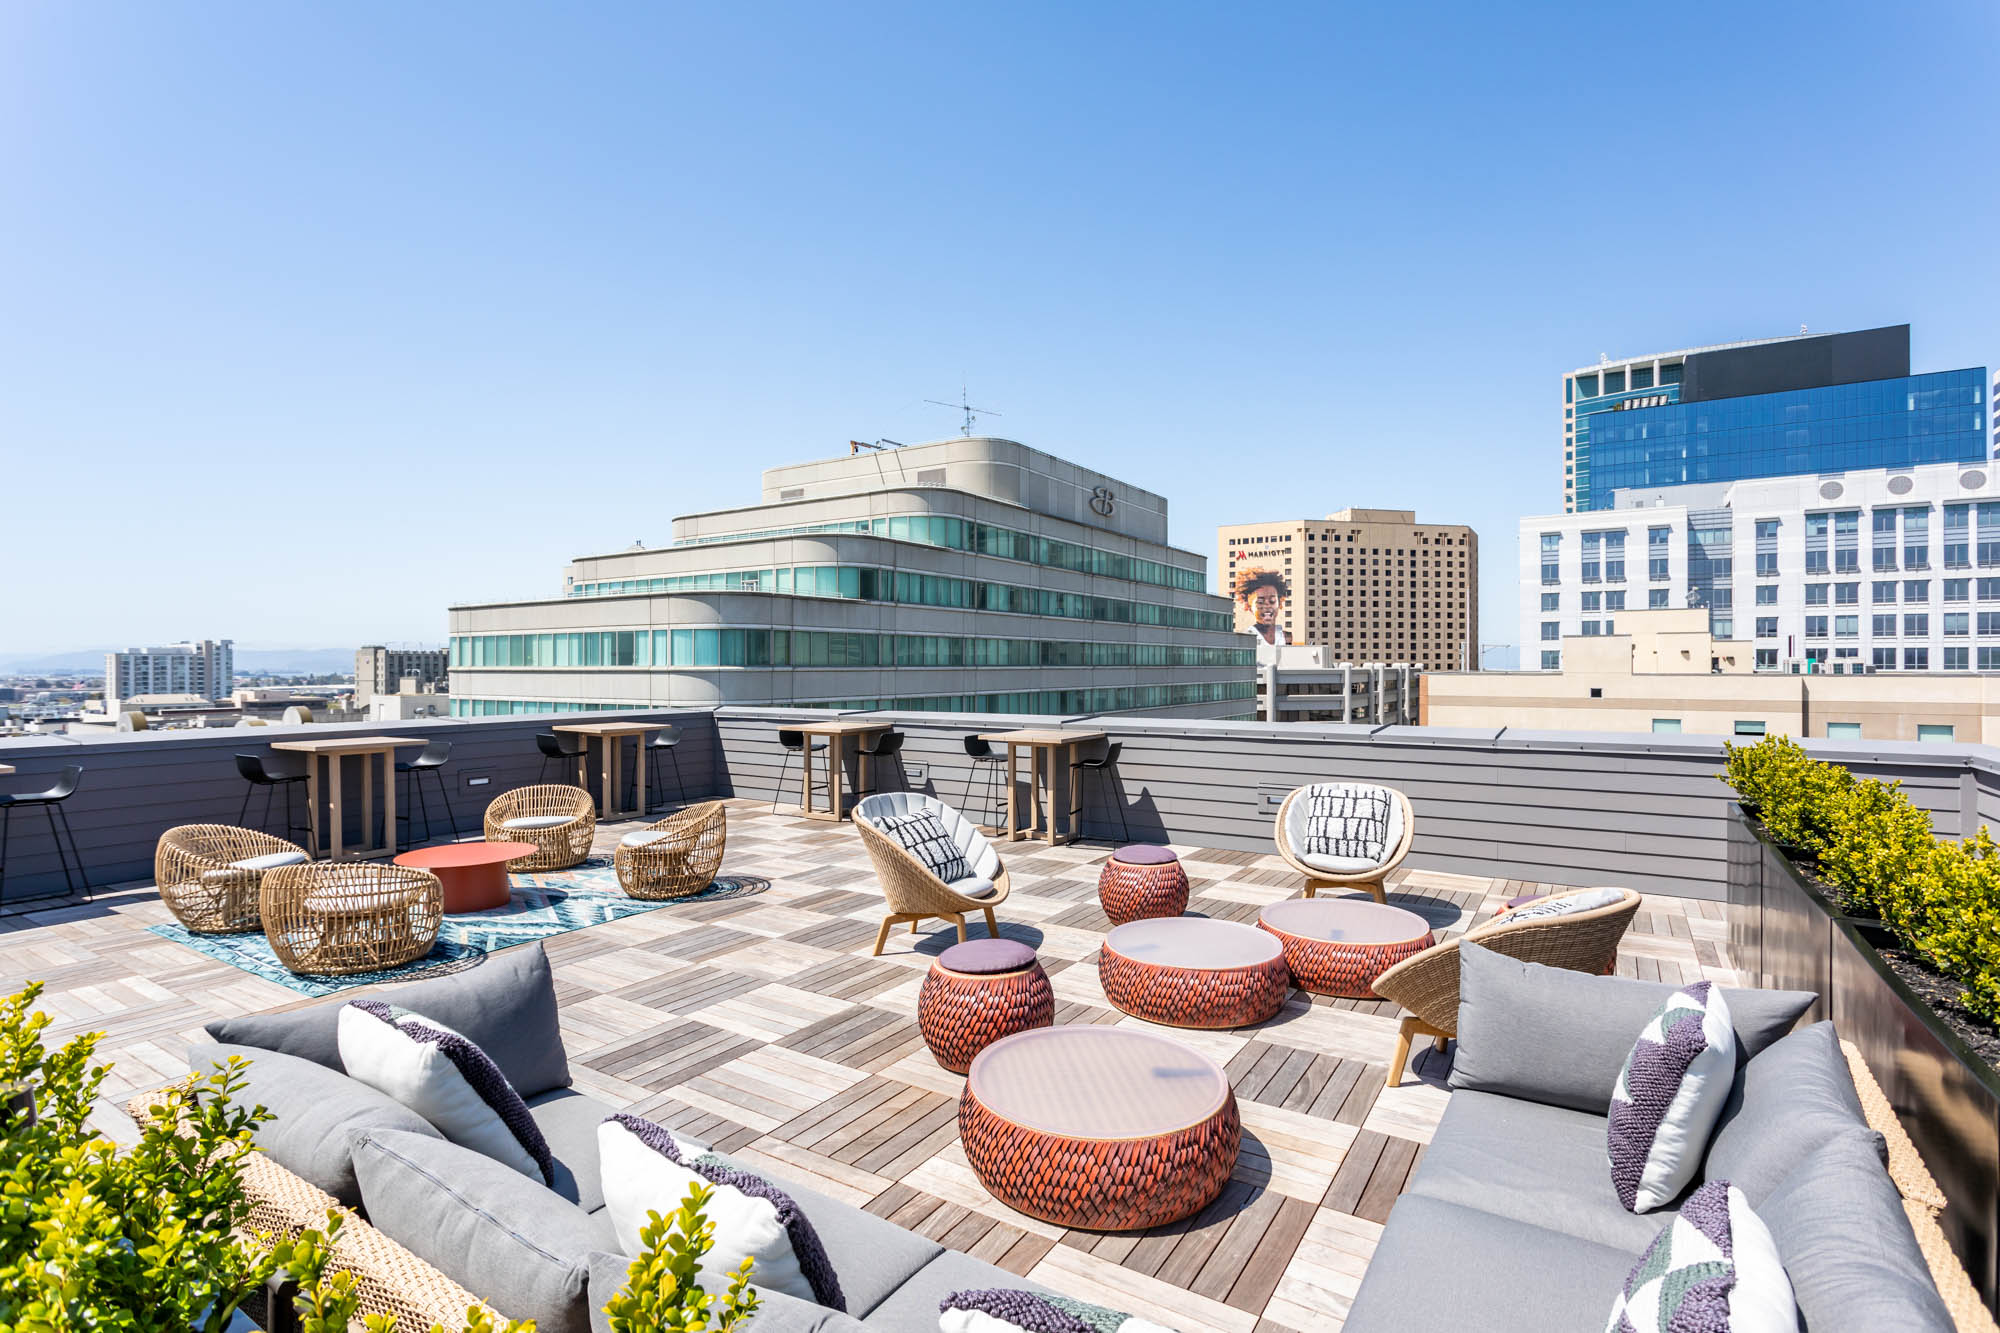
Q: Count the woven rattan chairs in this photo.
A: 7